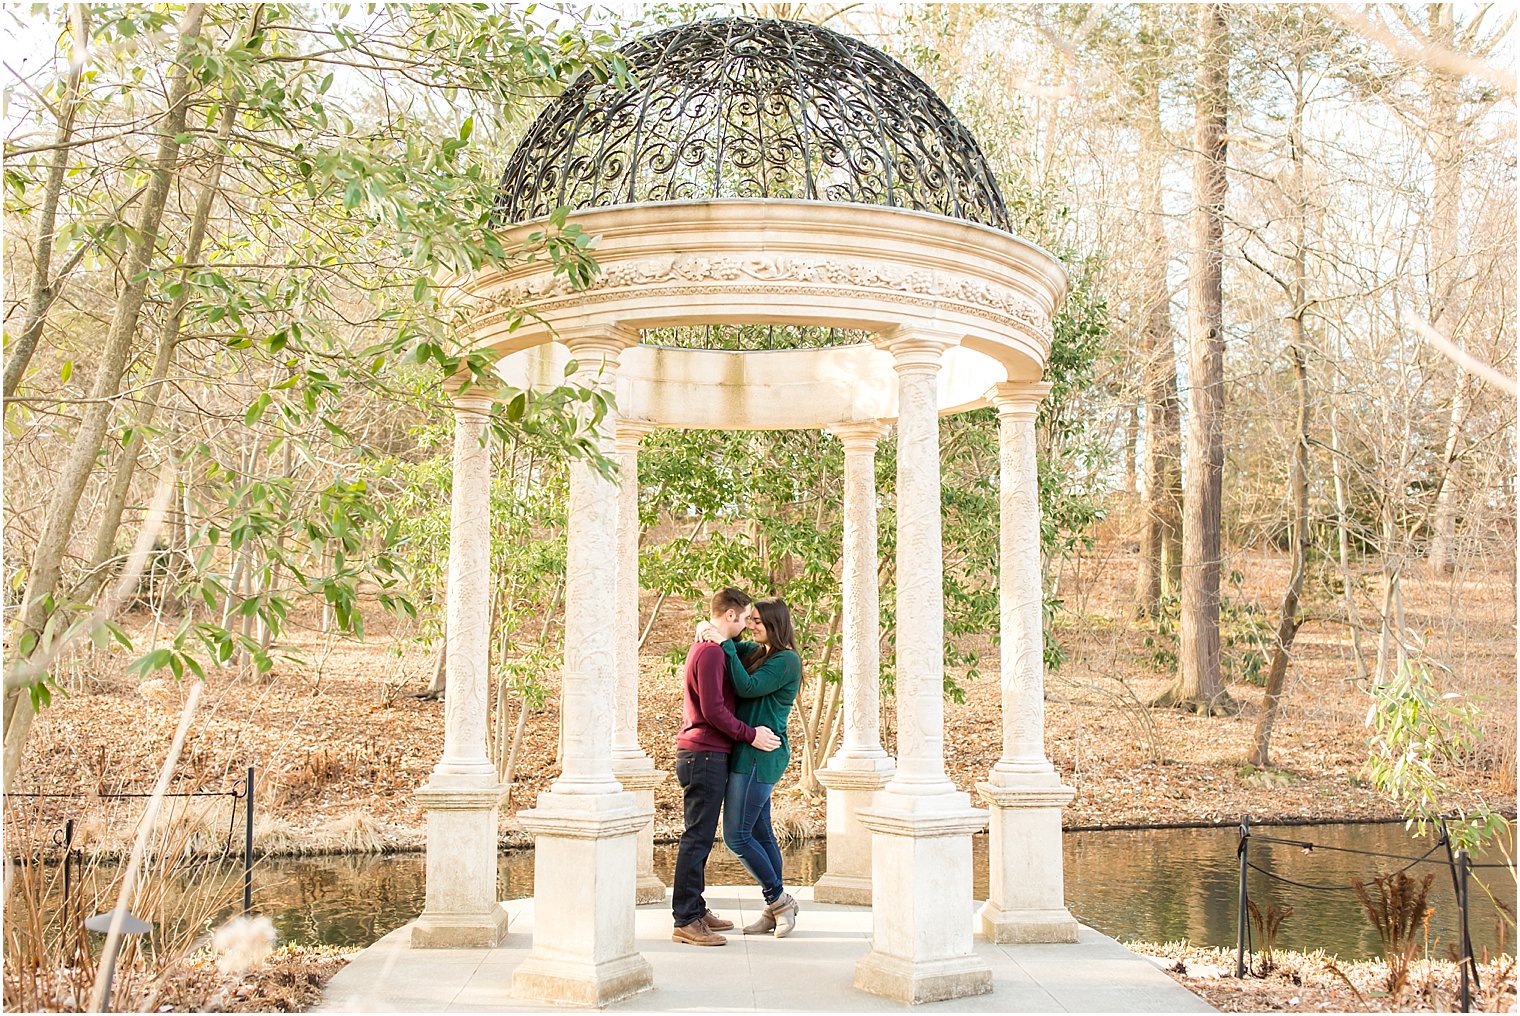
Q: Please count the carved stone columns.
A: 6